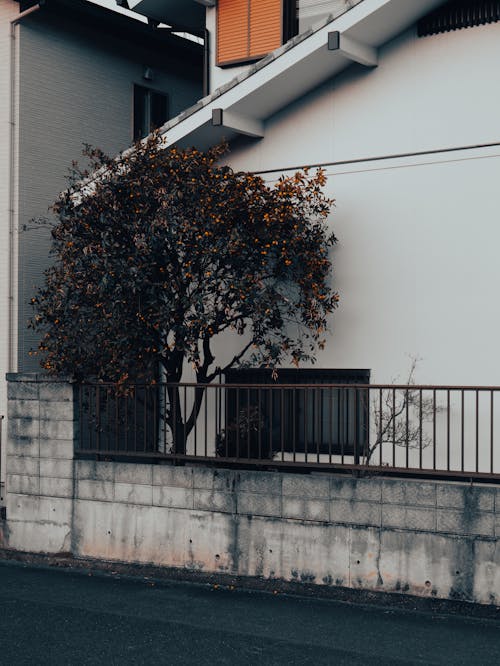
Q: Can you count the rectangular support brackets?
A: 2